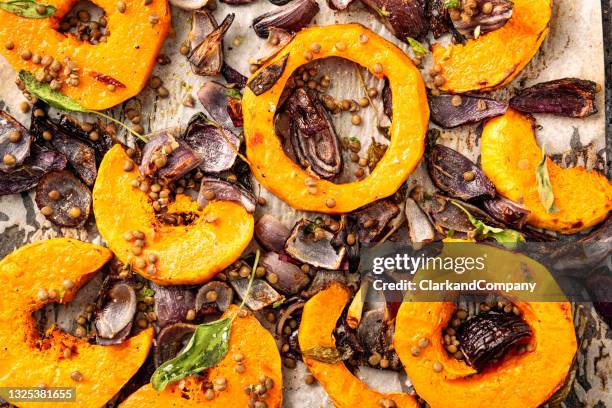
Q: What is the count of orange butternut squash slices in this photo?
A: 9